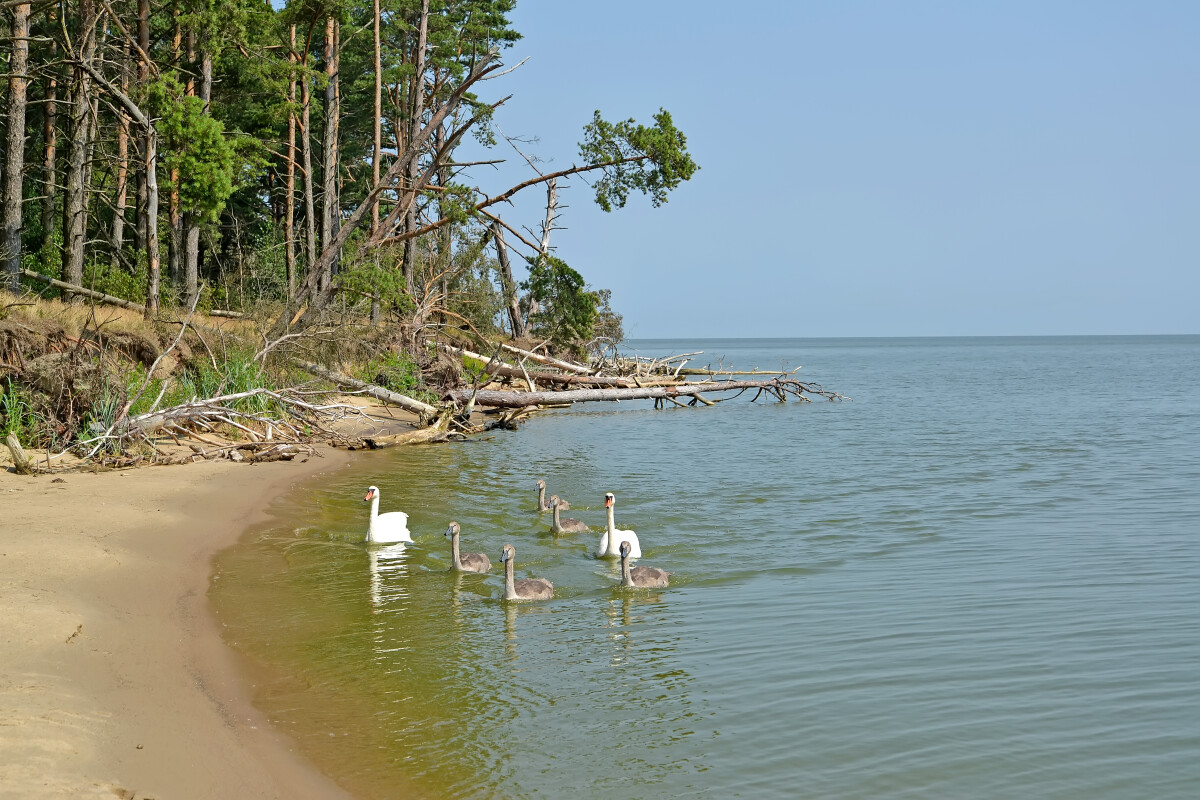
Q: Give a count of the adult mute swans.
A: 2